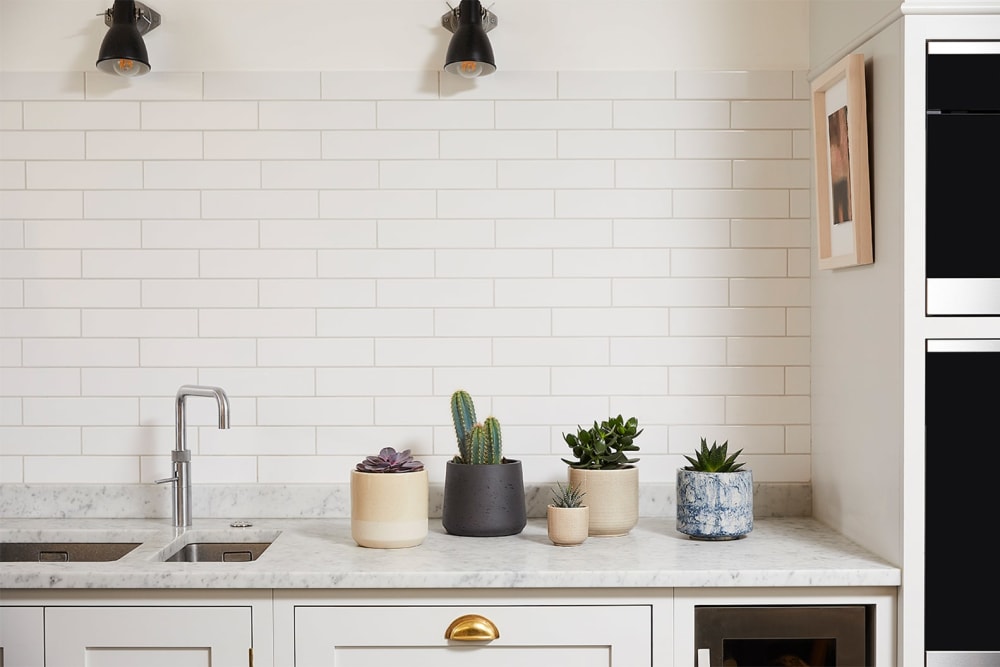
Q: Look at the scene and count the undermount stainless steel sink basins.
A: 2